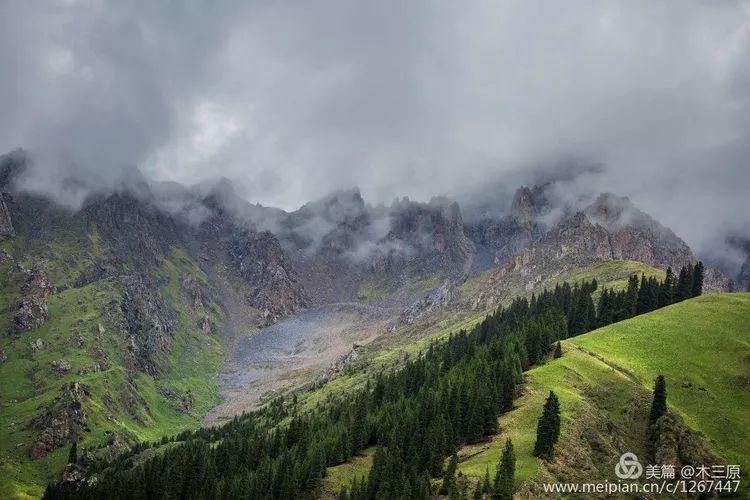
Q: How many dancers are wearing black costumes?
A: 0